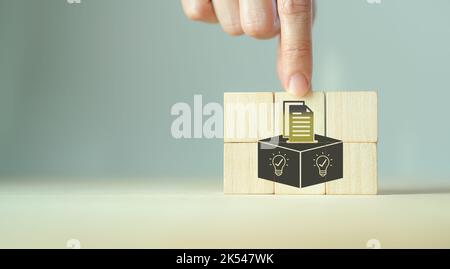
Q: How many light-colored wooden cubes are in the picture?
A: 6